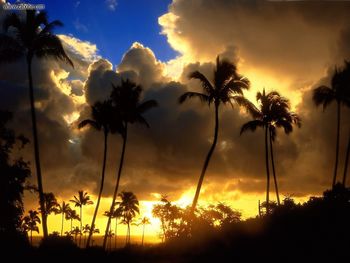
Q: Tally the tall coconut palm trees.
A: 8